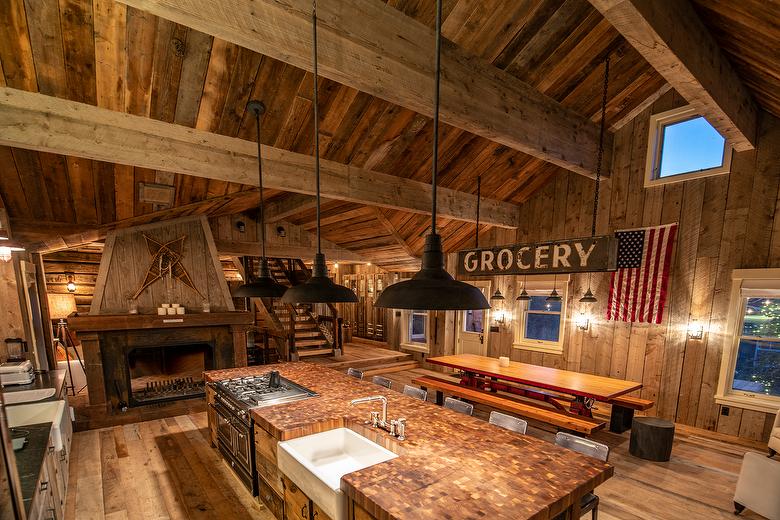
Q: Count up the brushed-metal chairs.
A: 6